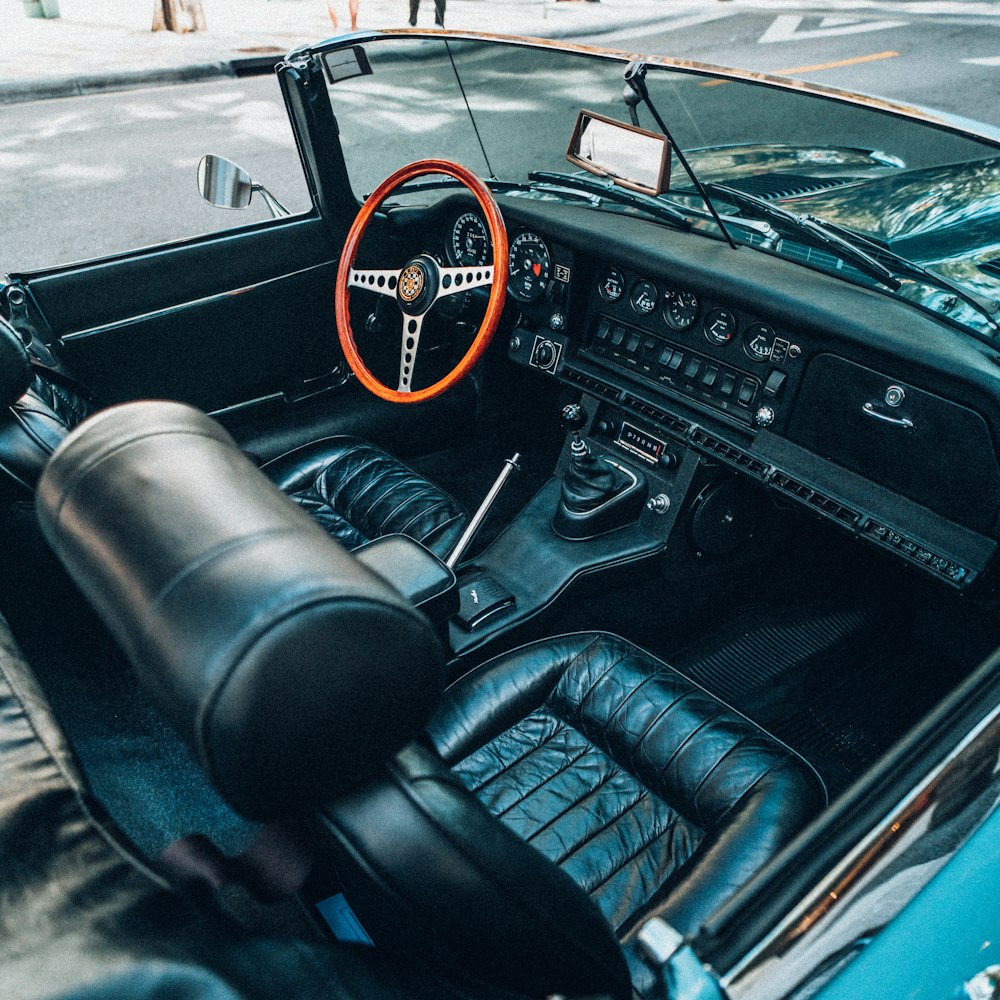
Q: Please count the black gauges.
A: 7